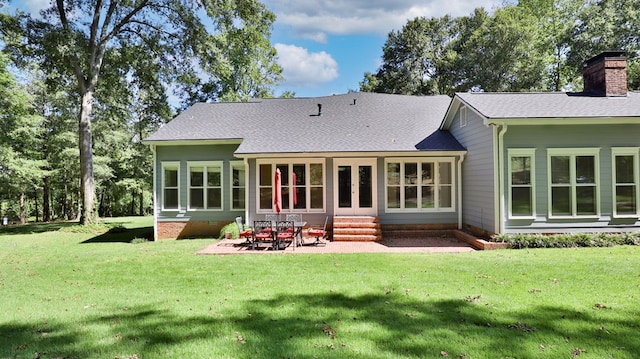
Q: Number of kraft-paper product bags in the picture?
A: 0